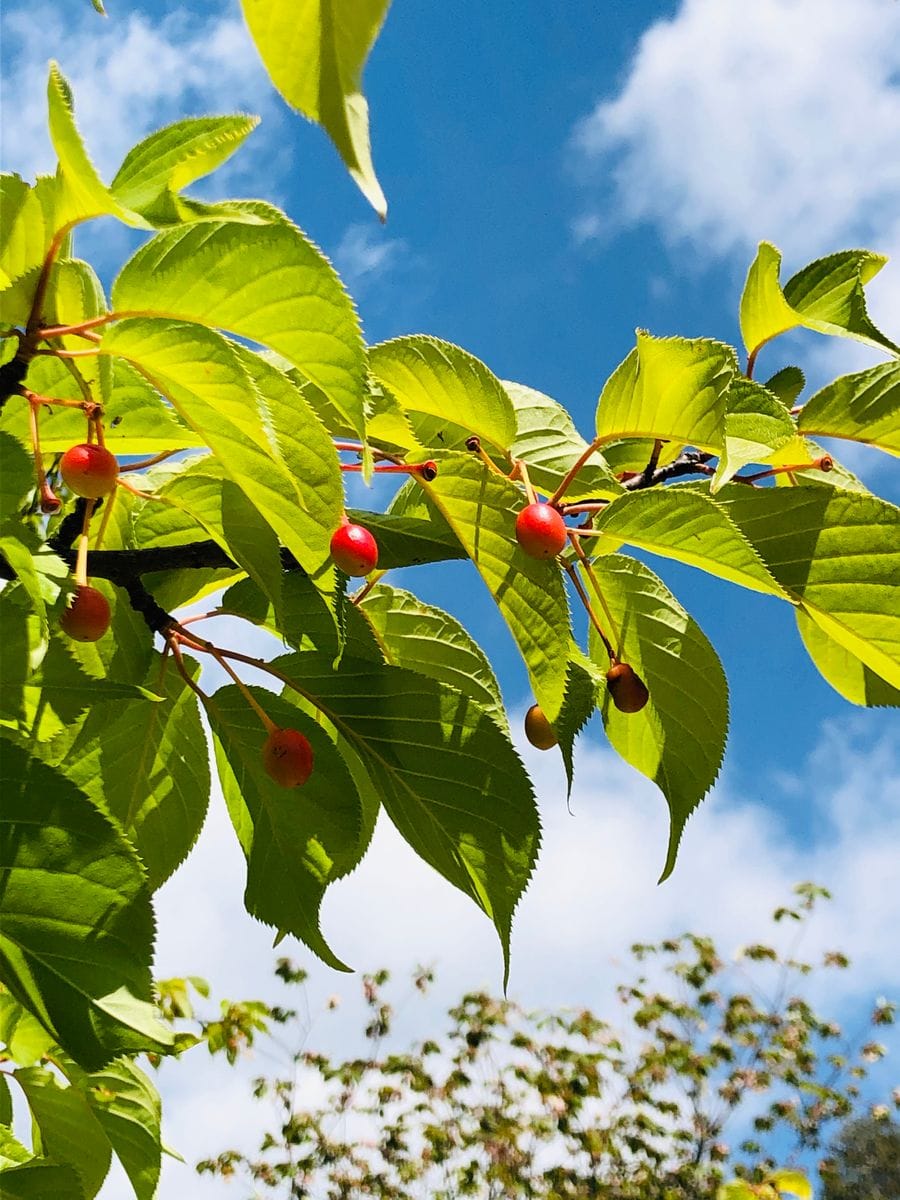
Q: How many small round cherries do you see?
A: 7